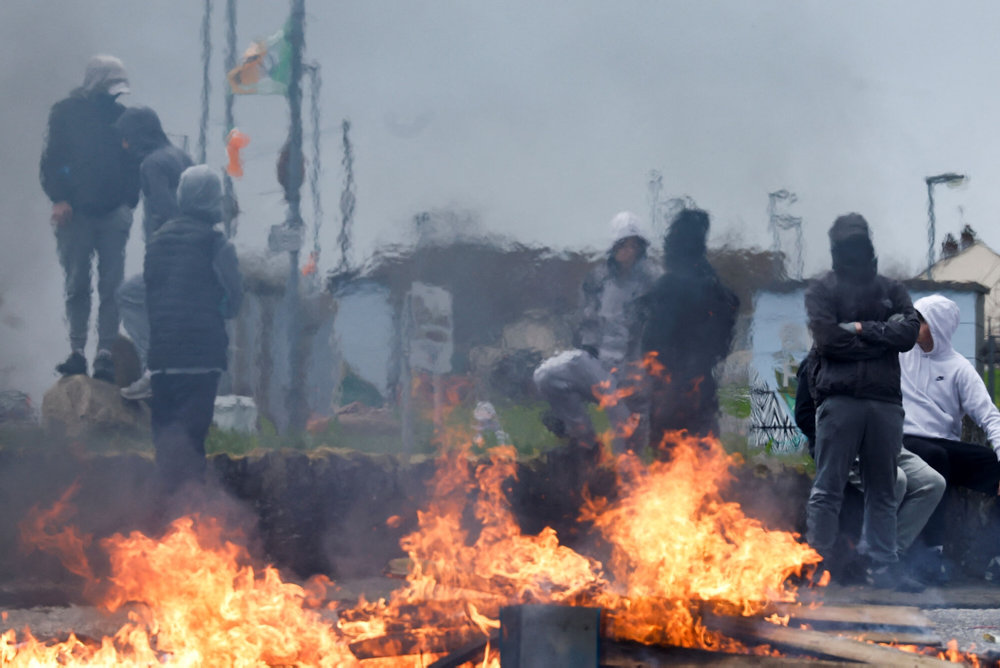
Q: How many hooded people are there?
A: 7